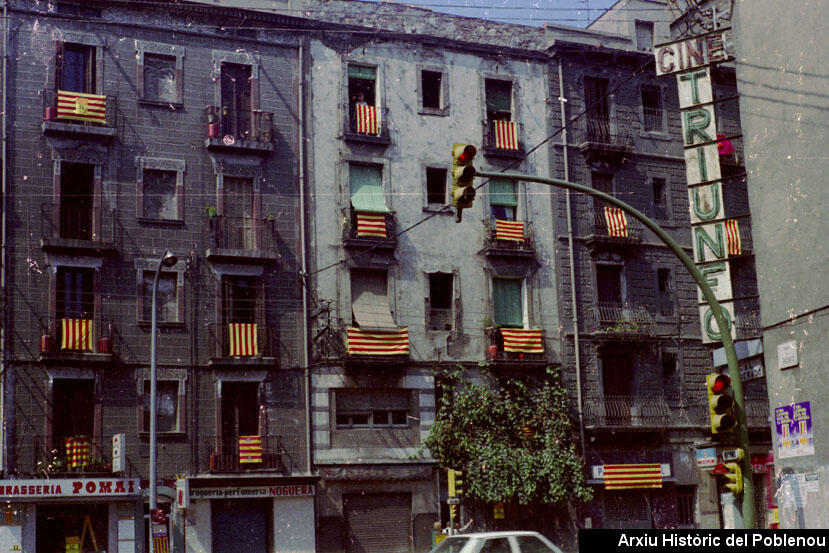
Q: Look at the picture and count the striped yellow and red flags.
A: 14